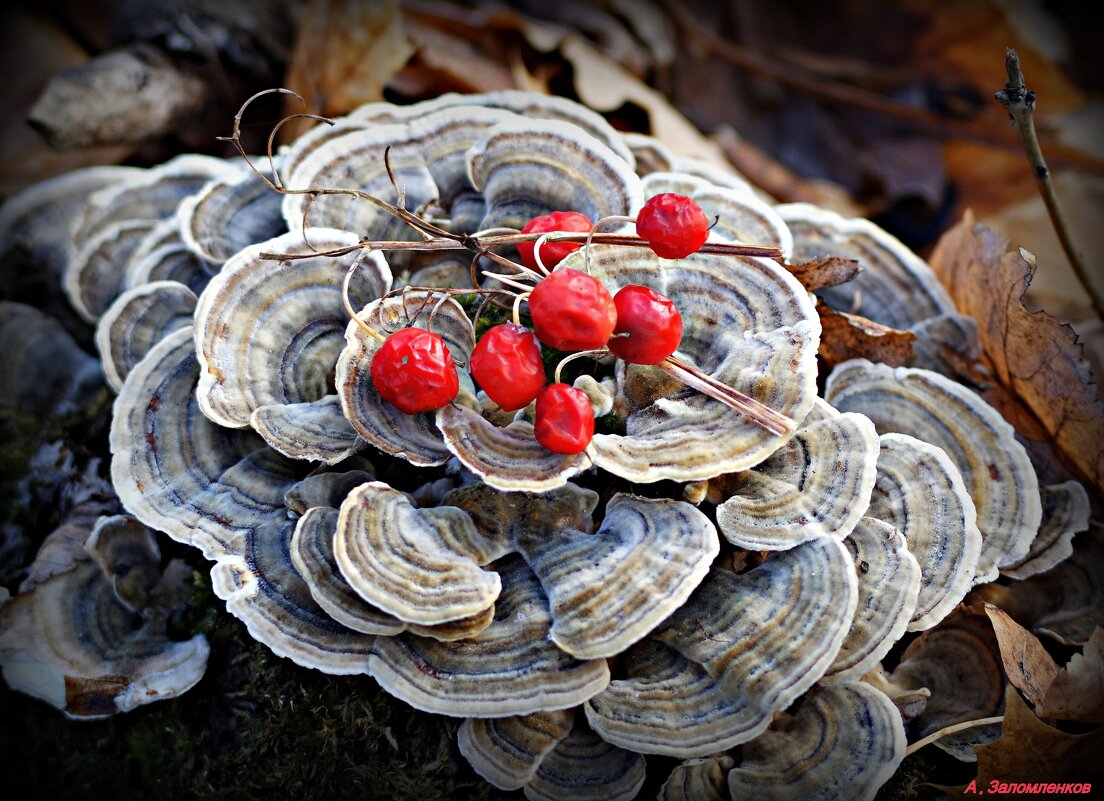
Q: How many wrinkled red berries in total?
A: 7